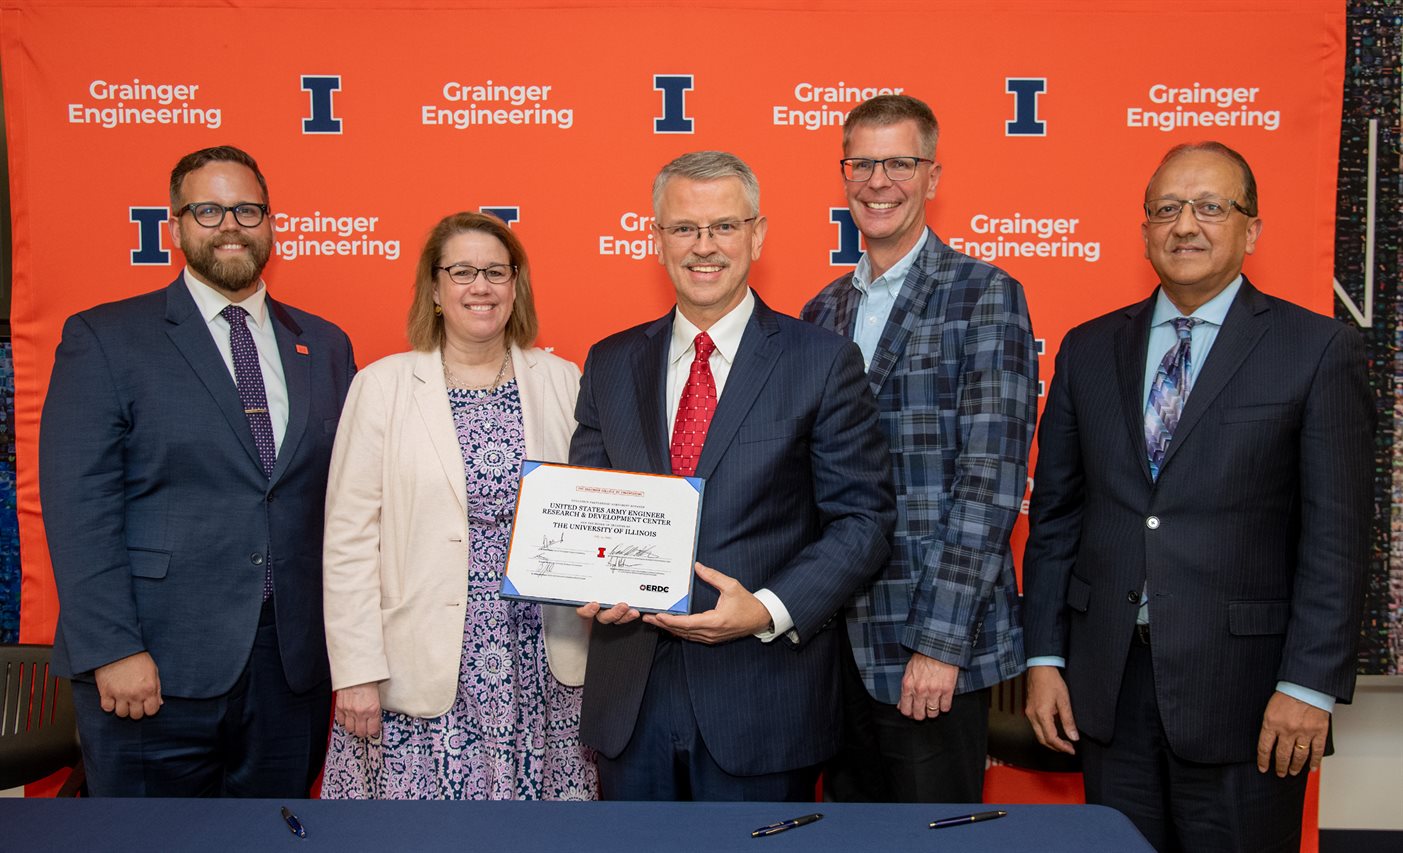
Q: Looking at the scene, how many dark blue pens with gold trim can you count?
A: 3